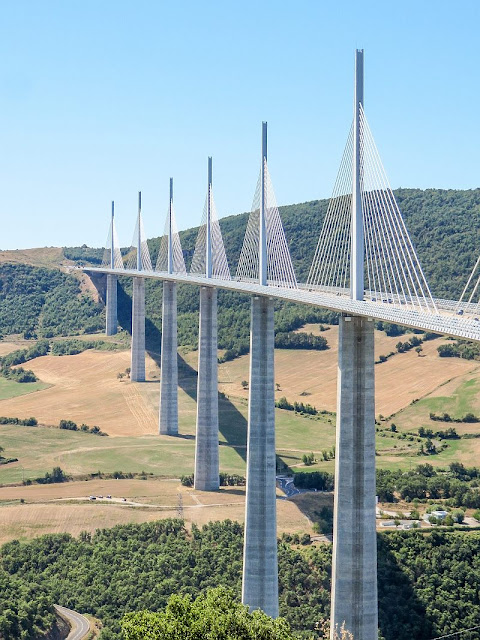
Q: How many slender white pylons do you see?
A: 6